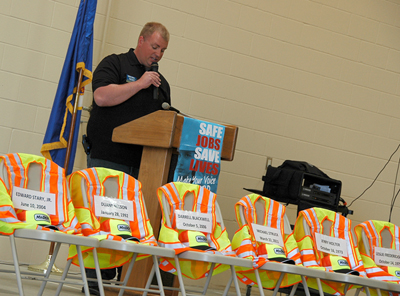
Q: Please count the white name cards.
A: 6